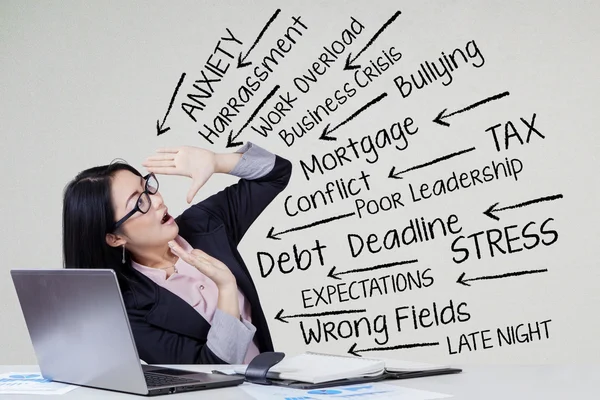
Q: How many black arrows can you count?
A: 13